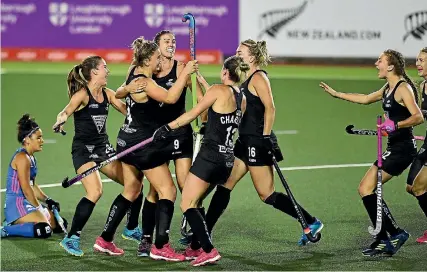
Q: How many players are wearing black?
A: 7